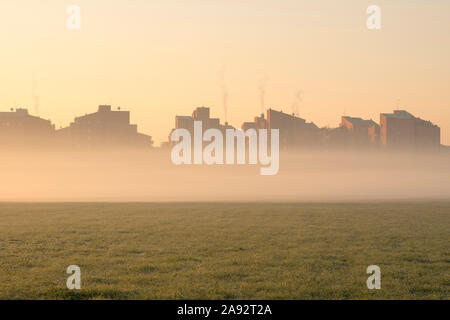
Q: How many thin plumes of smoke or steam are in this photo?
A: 4